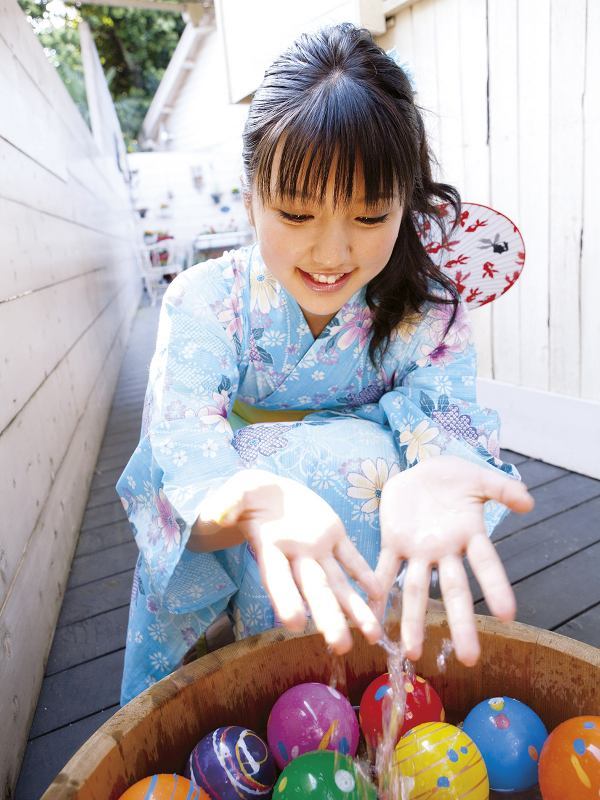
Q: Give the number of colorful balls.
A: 8